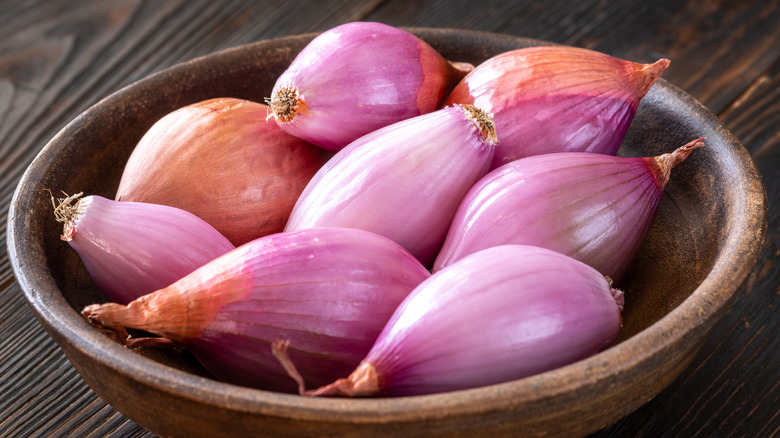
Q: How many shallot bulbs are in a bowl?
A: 8